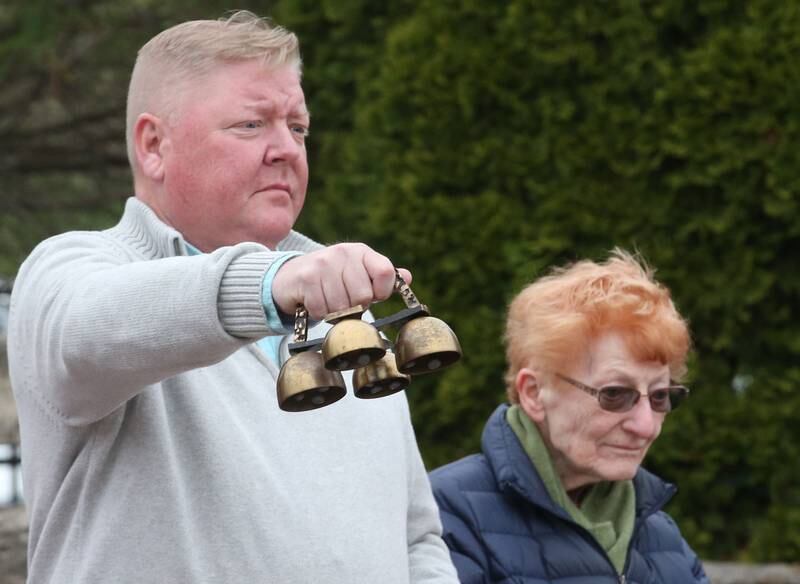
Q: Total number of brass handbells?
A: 4